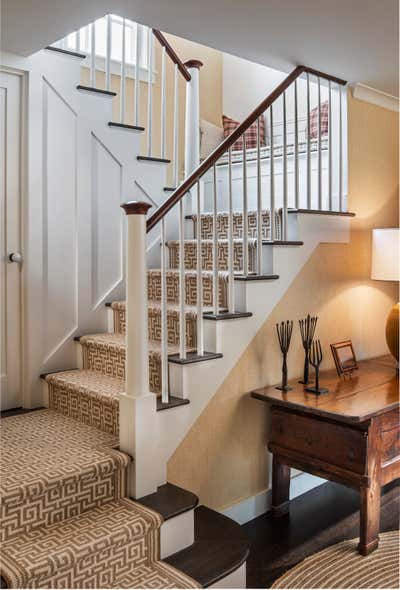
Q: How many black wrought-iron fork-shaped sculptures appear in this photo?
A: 3